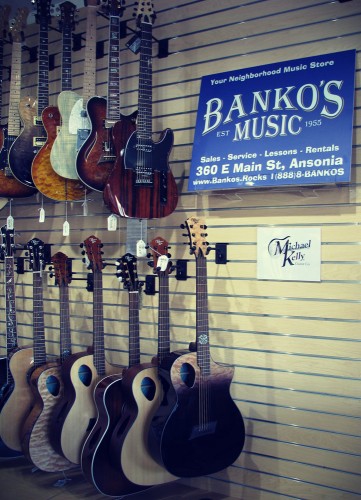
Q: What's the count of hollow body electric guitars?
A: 1